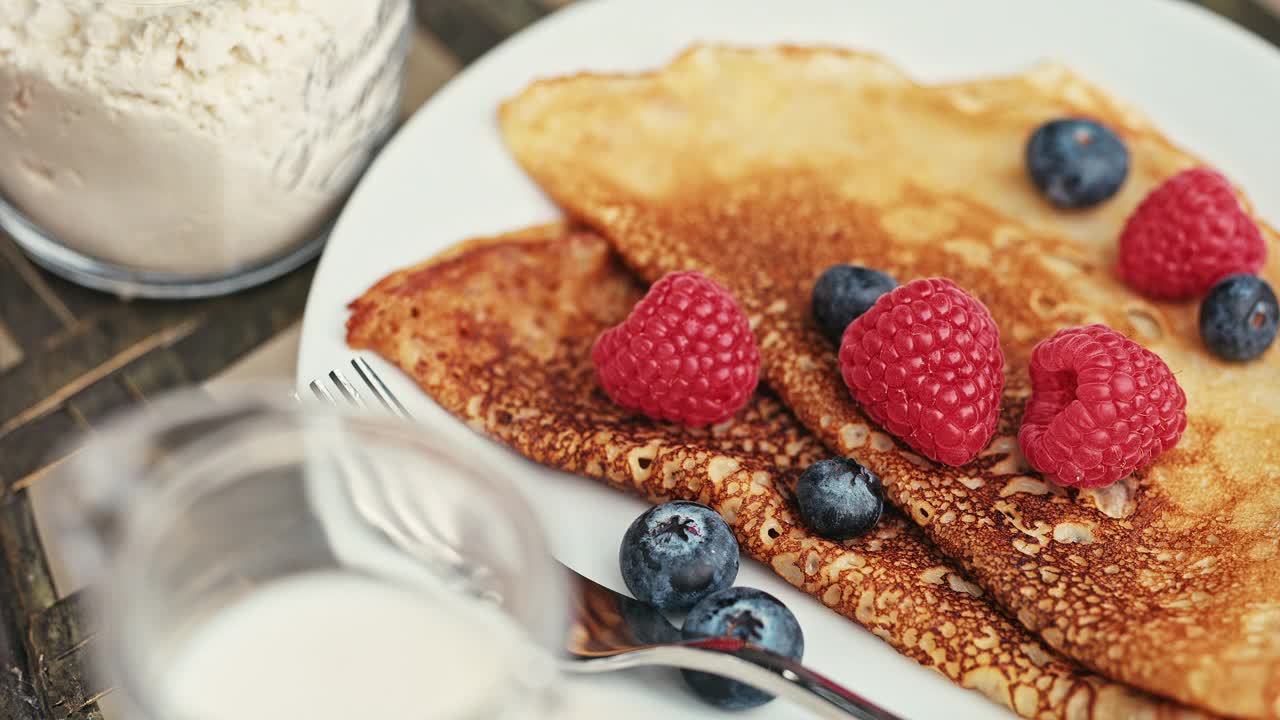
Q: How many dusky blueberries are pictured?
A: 6